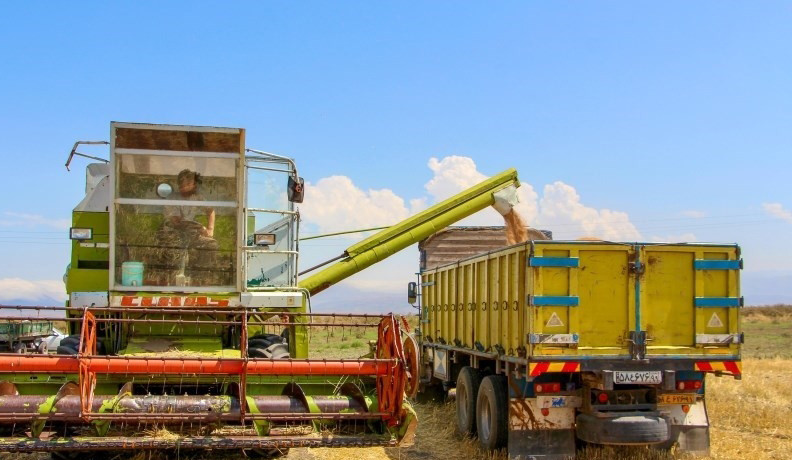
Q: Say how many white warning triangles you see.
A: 2